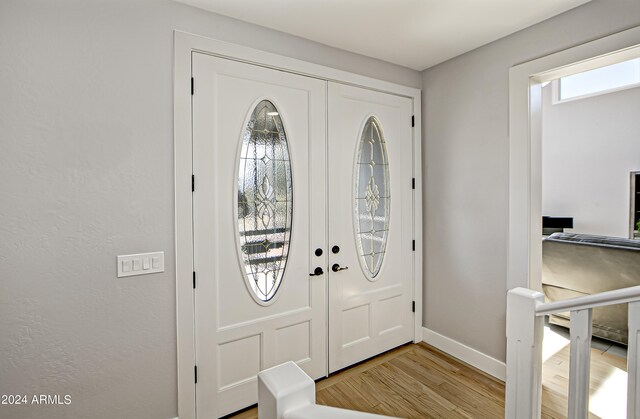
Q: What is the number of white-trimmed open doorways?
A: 1